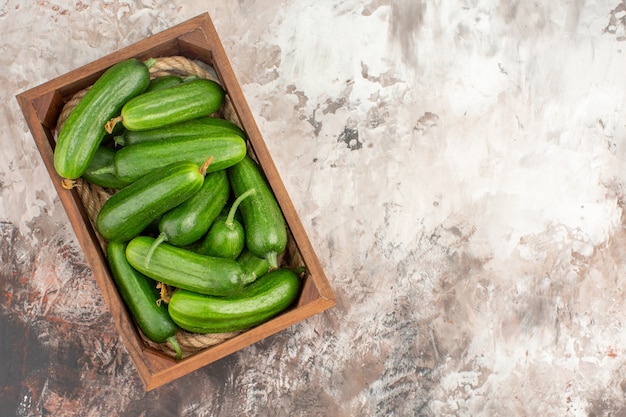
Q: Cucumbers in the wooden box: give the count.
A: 14